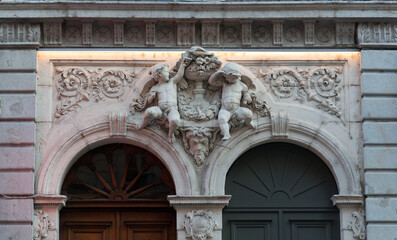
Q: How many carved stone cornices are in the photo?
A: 1